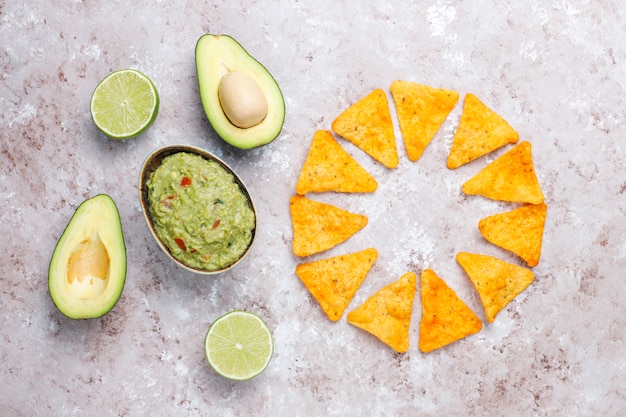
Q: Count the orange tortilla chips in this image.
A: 11